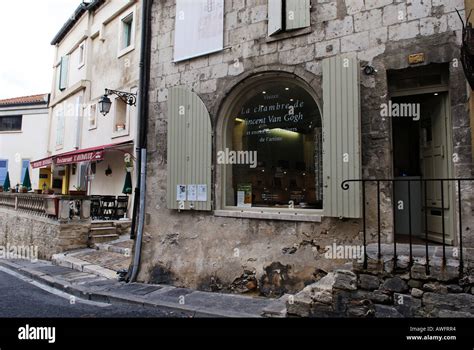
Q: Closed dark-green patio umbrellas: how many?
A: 3